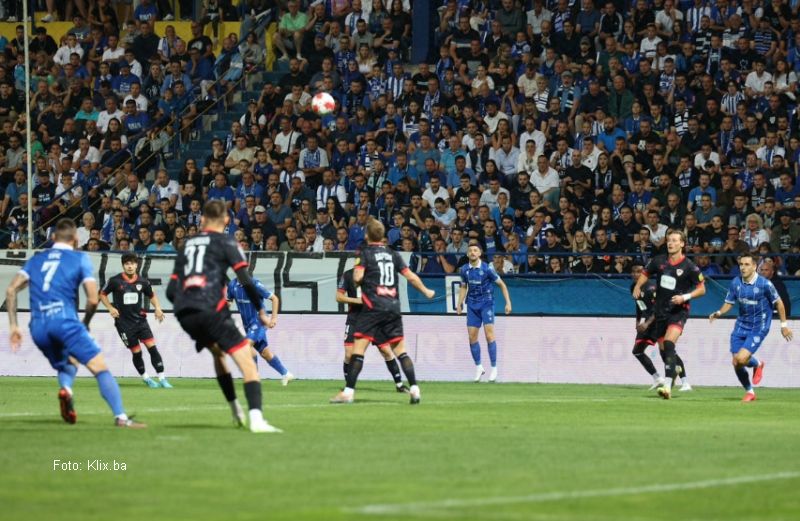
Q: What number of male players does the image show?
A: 10